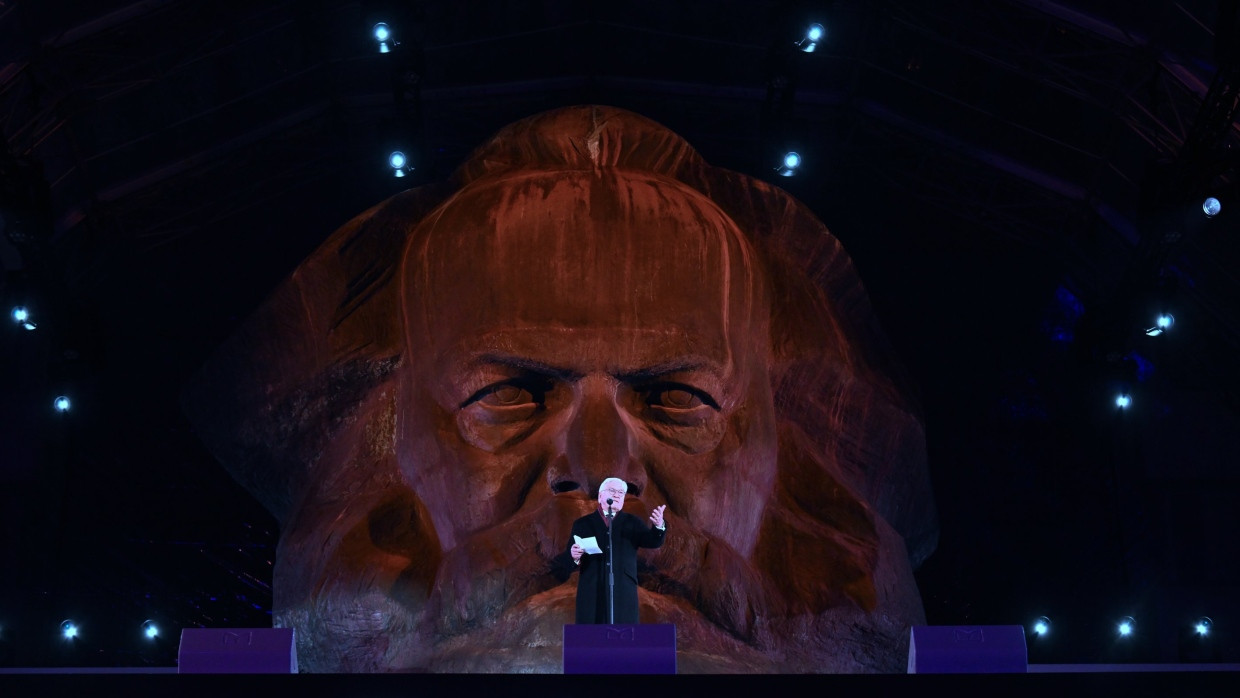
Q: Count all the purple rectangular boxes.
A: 3